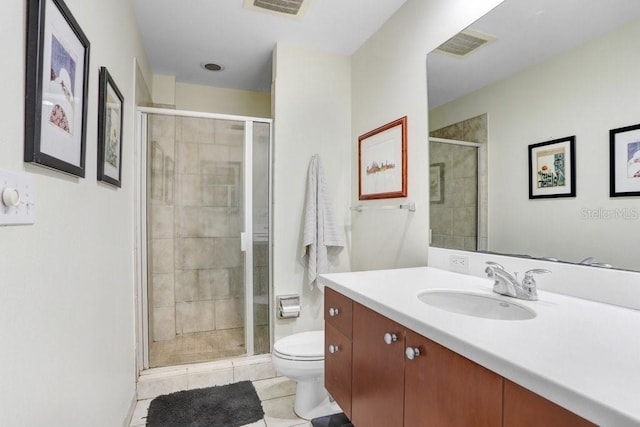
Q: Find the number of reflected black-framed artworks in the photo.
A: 2